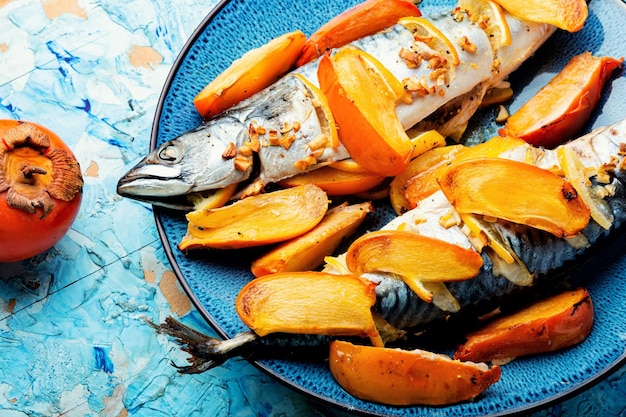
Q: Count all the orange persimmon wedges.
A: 14